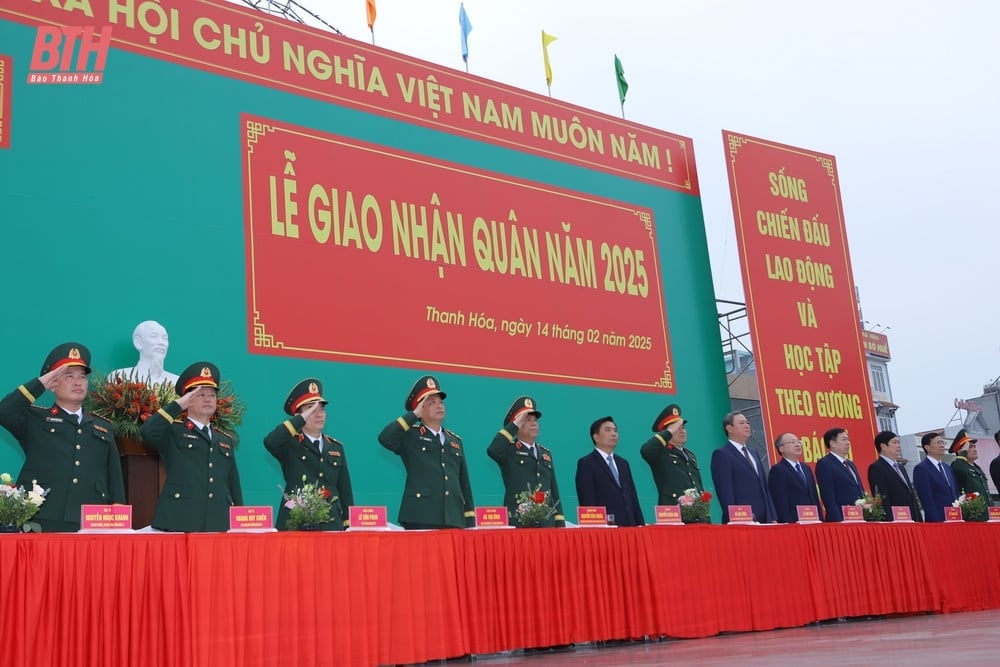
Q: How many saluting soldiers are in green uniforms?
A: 7